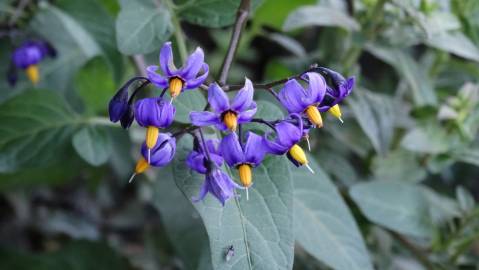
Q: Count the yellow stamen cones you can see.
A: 9